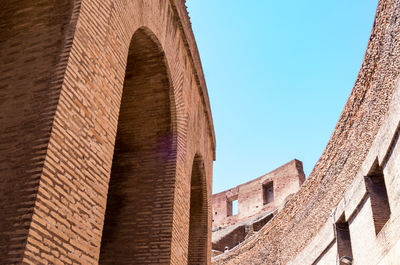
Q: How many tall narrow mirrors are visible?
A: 0